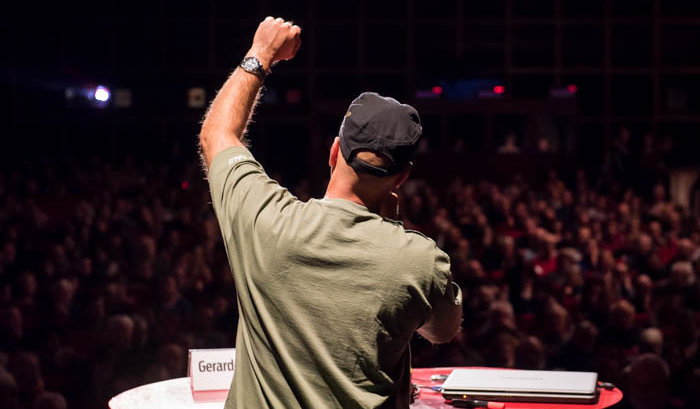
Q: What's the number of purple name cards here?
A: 0